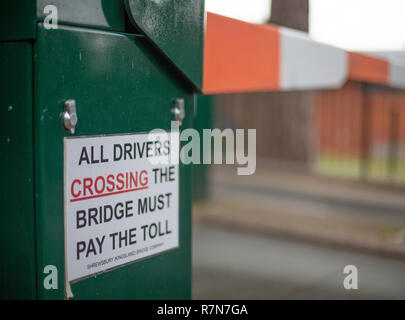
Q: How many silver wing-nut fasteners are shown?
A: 2